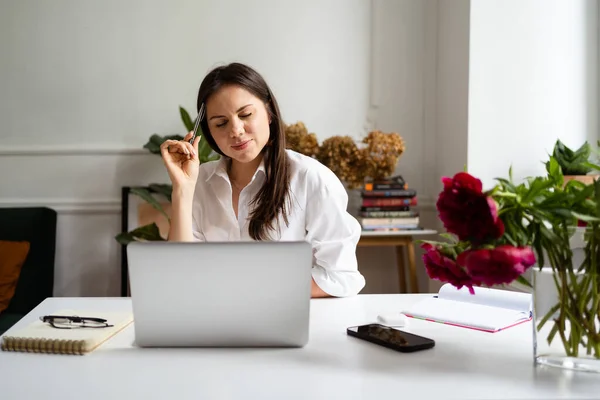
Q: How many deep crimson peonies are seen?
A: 3